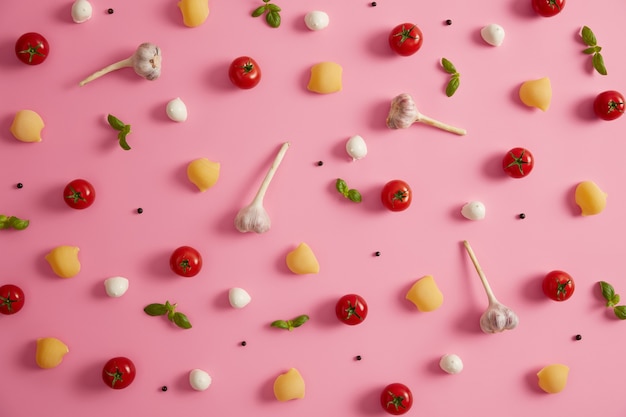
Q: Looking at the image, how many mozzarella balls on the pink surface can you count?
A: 10